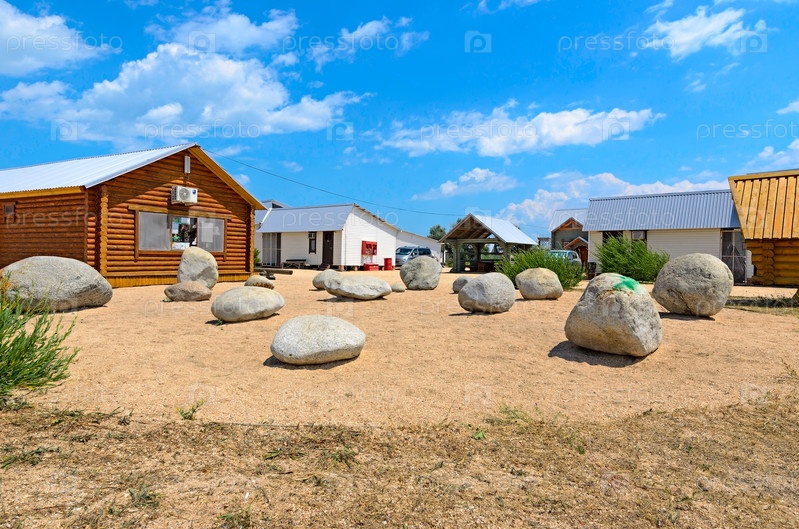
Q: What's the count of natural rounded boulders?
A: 15